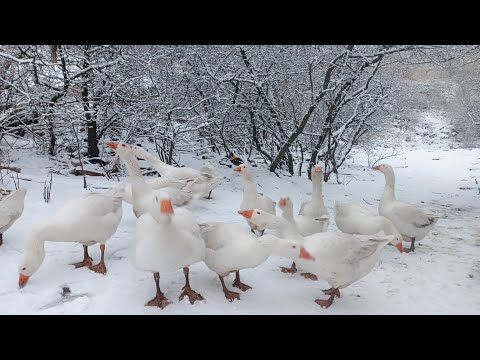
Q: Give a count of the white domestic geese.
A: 12